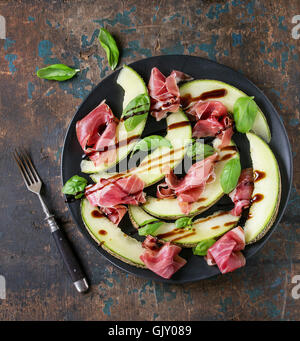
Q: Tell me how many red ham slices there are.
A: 8